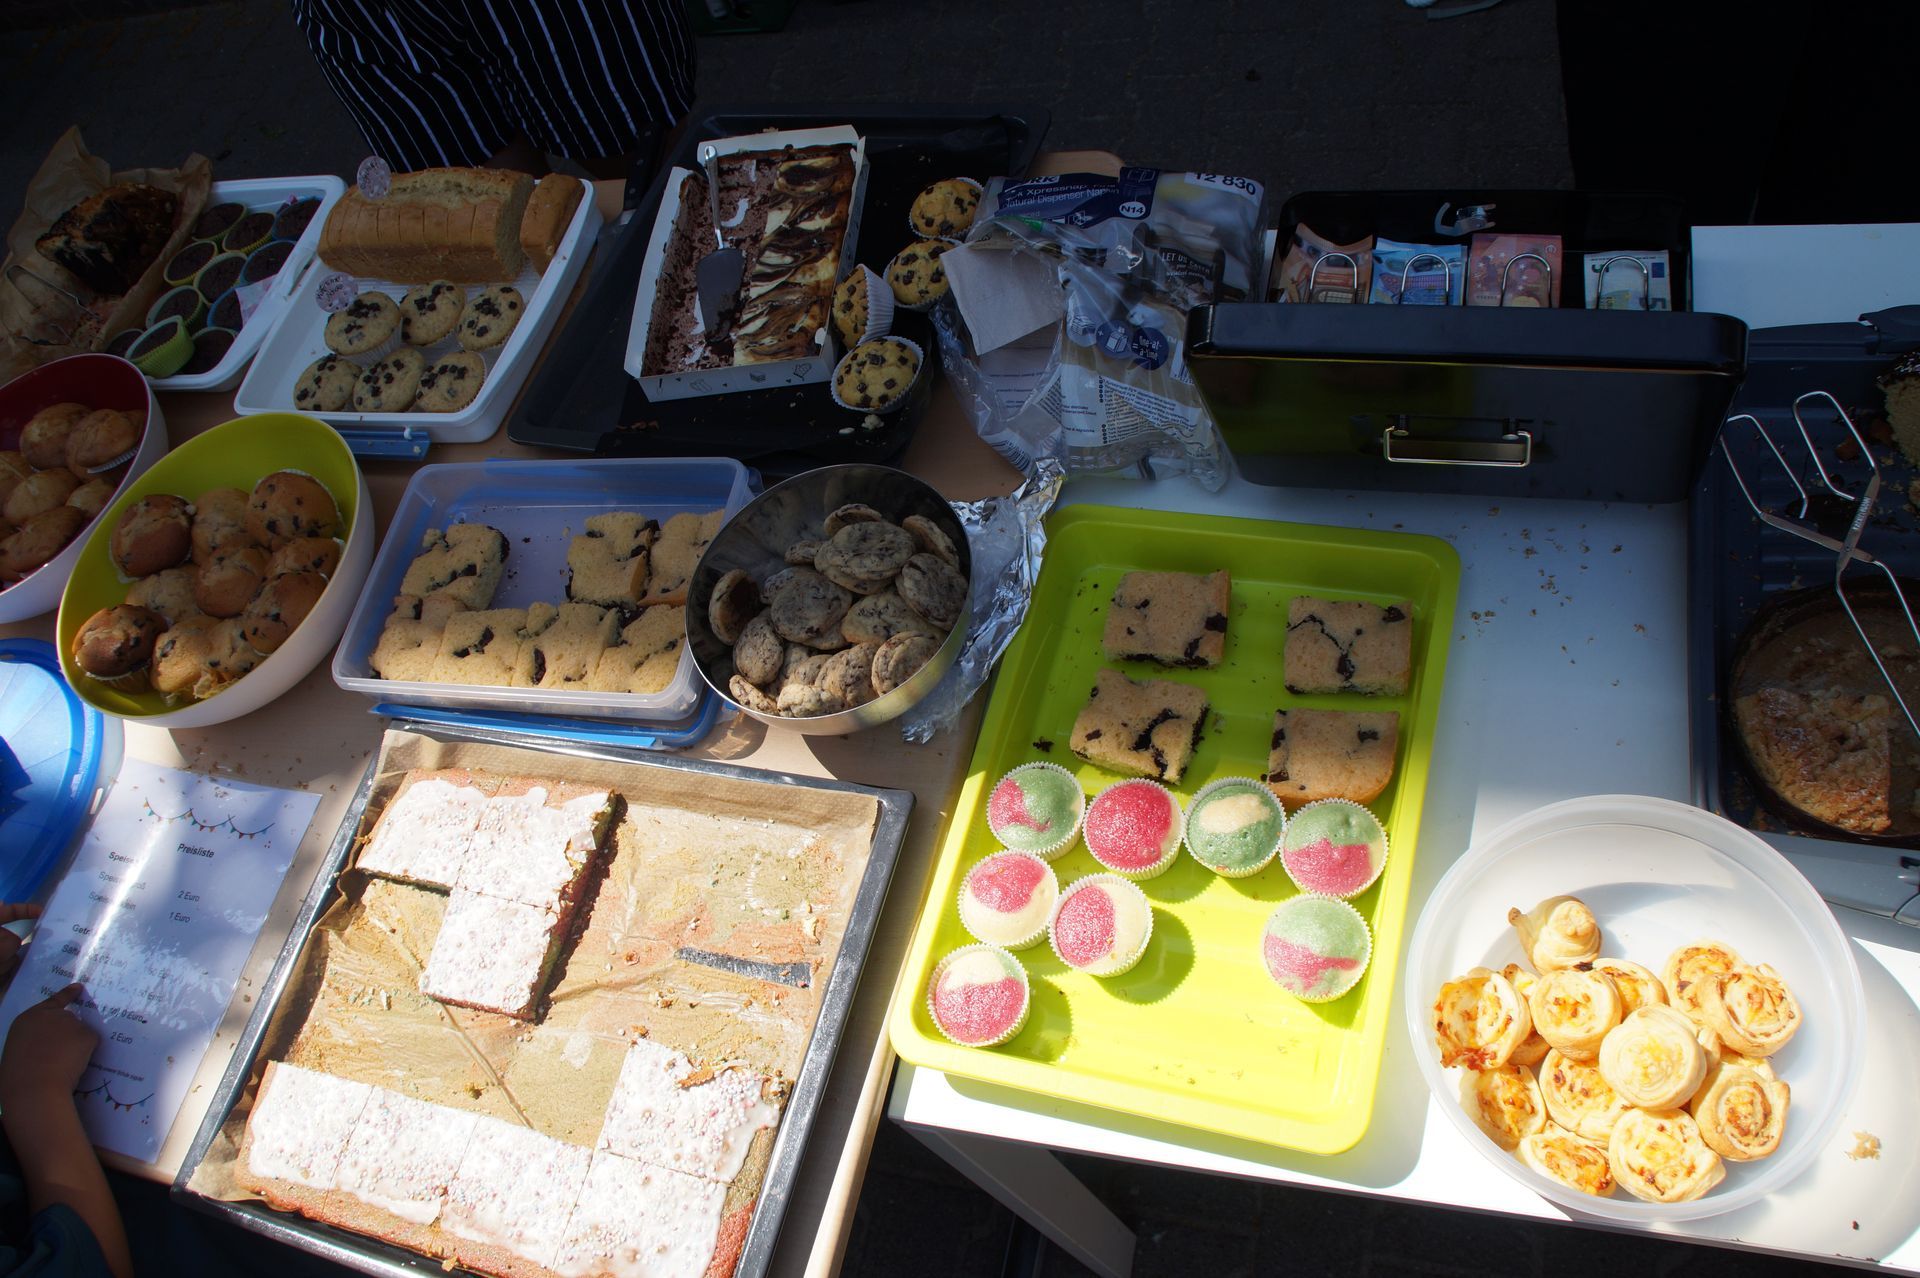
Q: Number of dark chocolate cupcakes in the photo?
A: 11